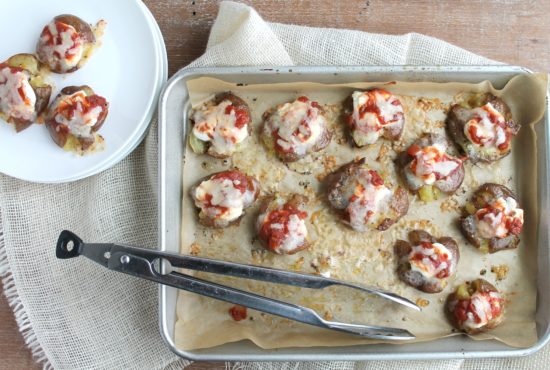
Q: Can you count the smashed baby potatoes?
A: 14